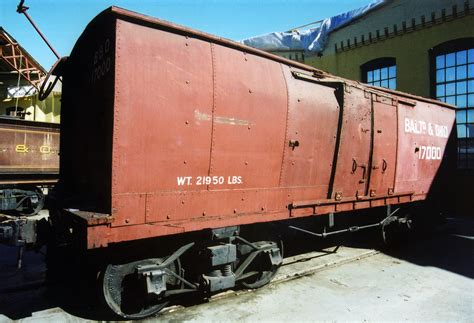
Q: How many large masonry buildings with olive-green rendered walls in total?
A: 1